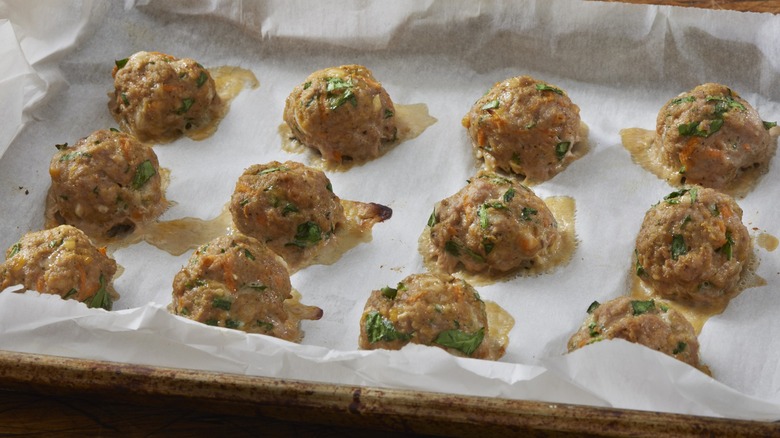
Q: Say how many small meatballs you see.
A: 12